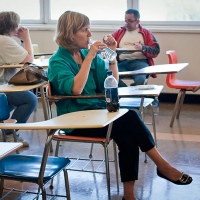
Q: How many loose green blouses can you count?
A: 1